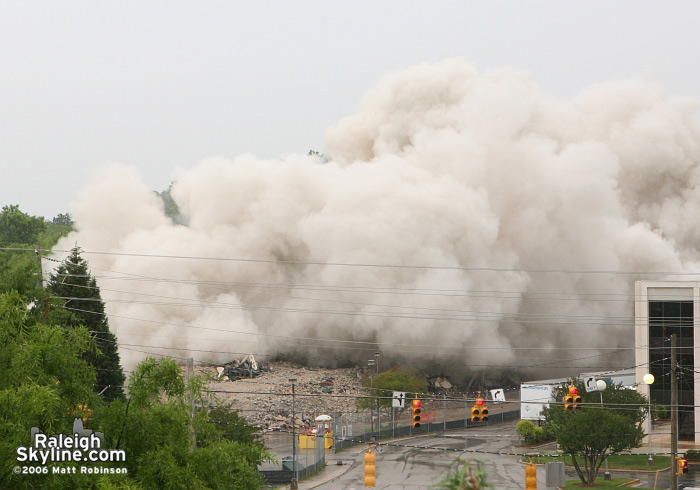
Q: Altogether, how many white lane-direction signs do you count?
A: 3